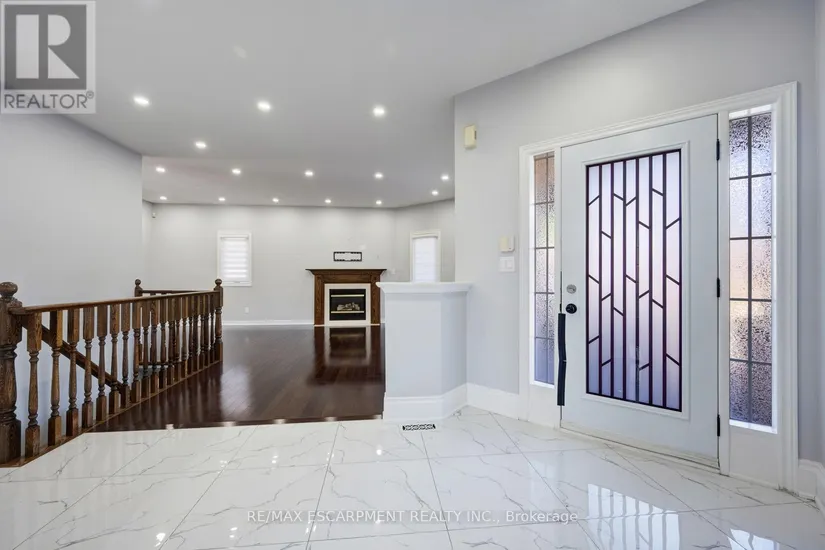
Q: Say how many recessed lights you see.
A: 15